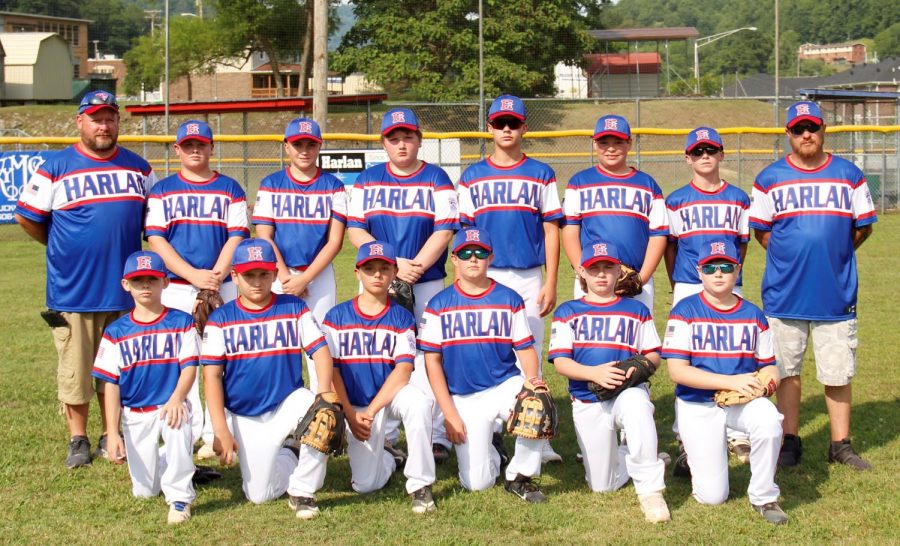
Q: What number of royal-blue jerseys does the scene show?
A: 14